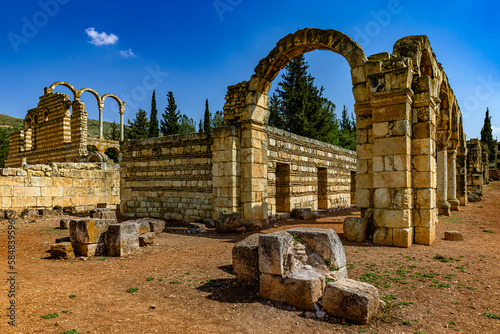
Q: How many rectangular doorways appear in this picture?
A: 3